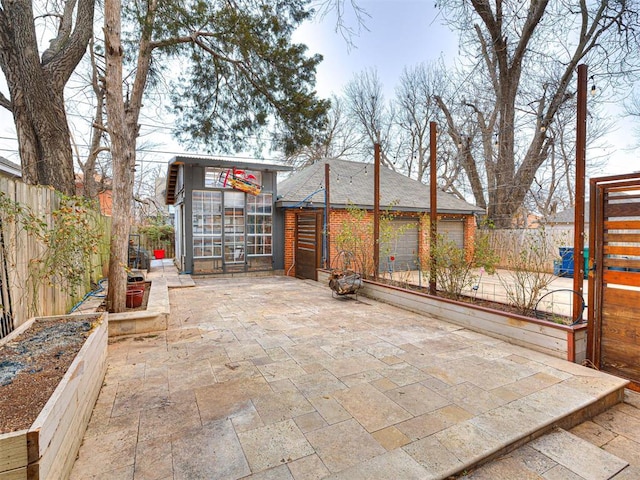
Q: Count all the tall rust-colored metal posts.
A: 4